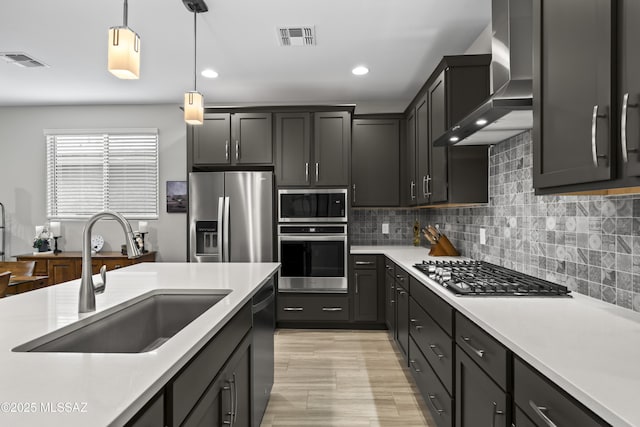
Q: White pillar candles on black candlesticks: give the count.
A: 2